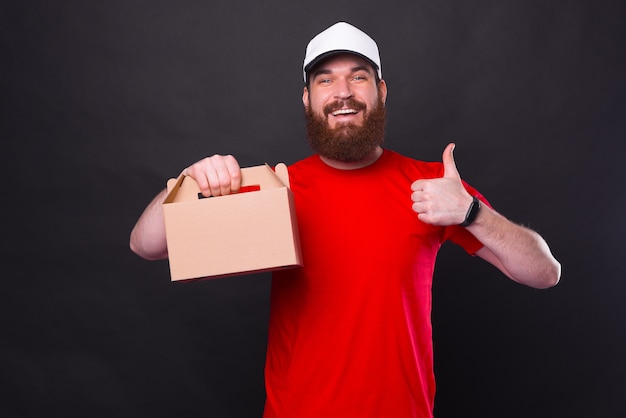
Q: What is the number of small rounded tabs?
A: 2